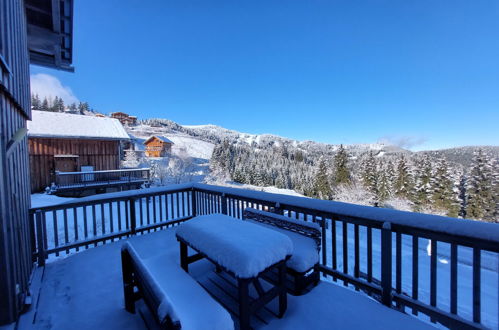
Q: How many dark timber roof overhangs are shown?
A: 1